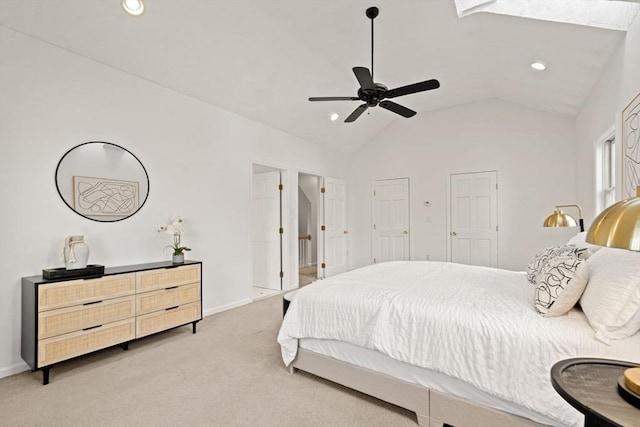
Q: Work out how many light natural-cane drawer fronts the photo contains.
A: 6